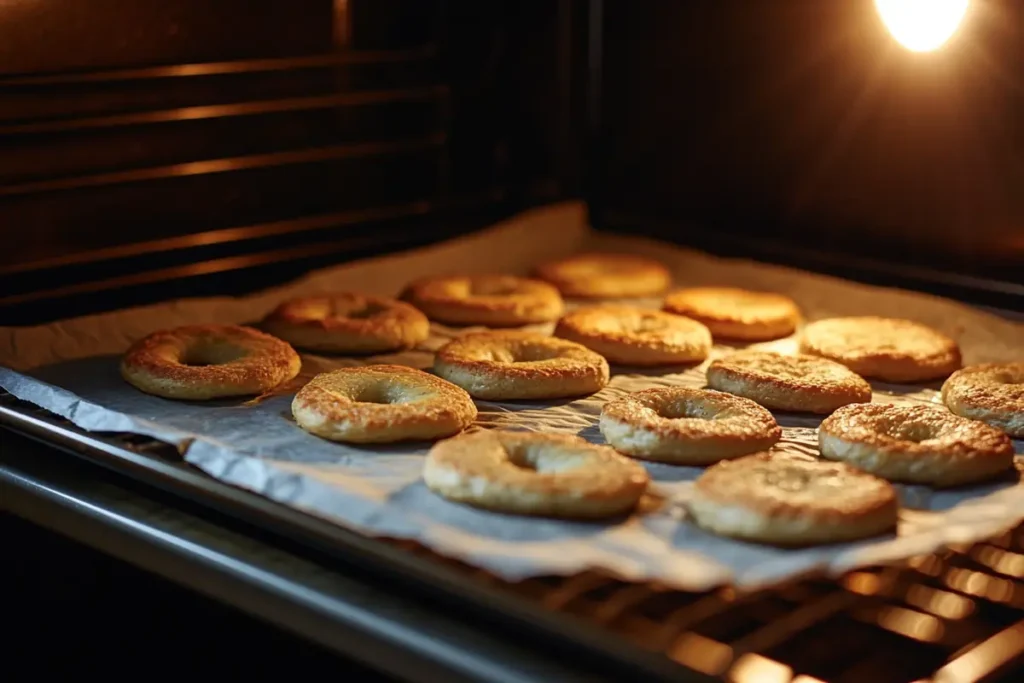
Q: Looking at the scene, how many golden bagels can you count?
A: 15